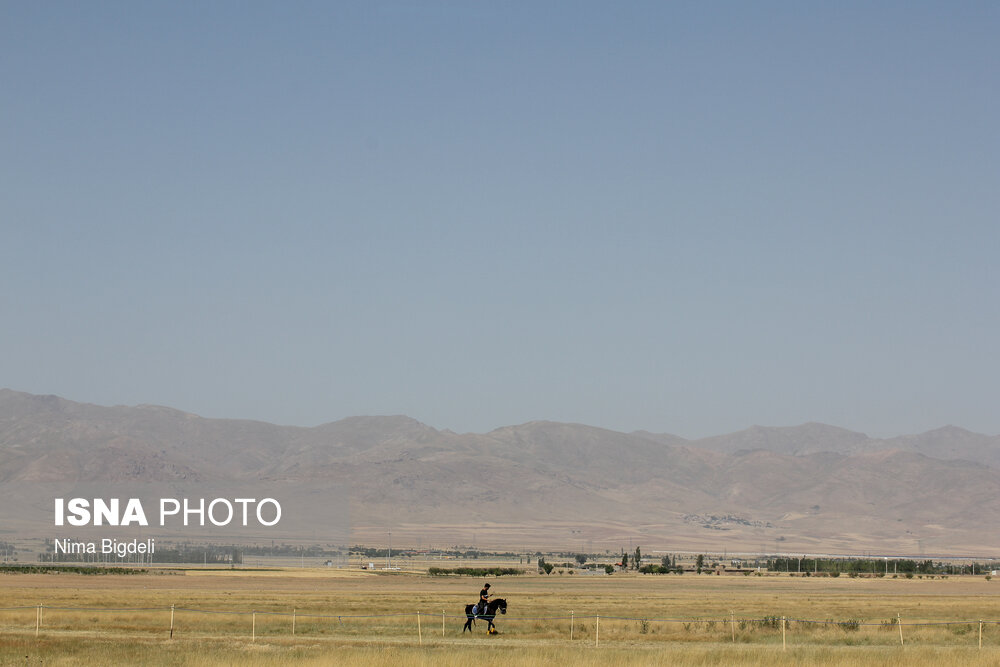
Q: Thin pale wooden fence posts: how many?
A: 13